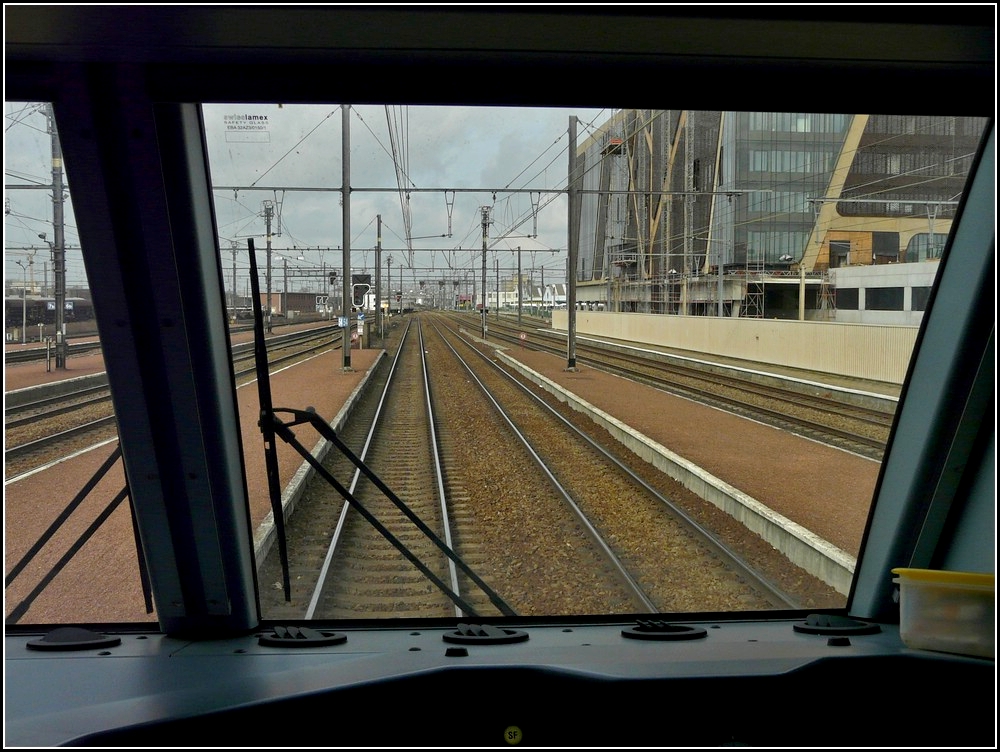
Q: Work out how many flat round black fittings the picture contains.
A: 5